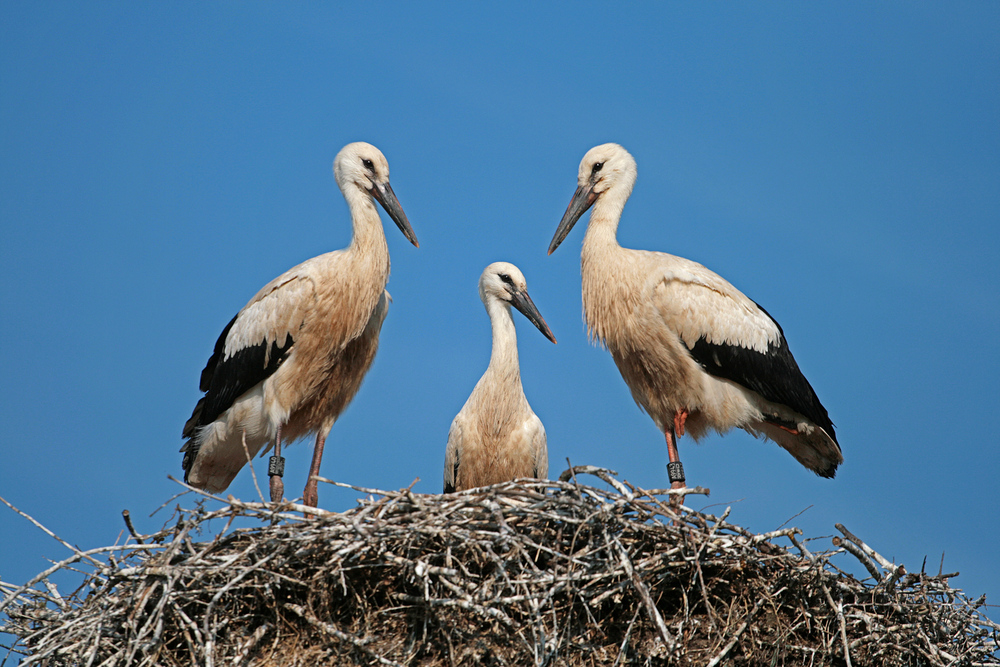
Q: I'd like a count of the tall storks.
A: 2